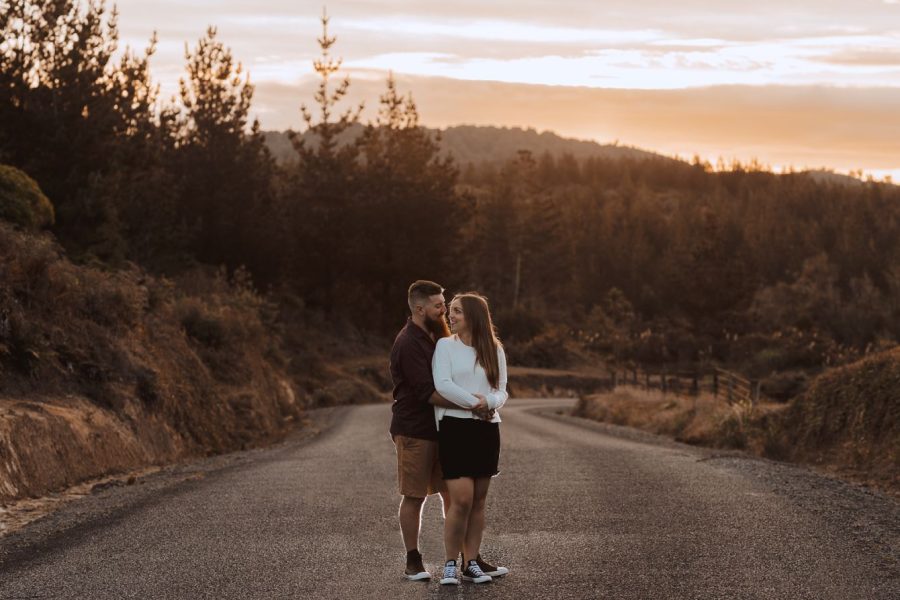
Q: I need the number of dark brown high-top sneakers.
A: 2